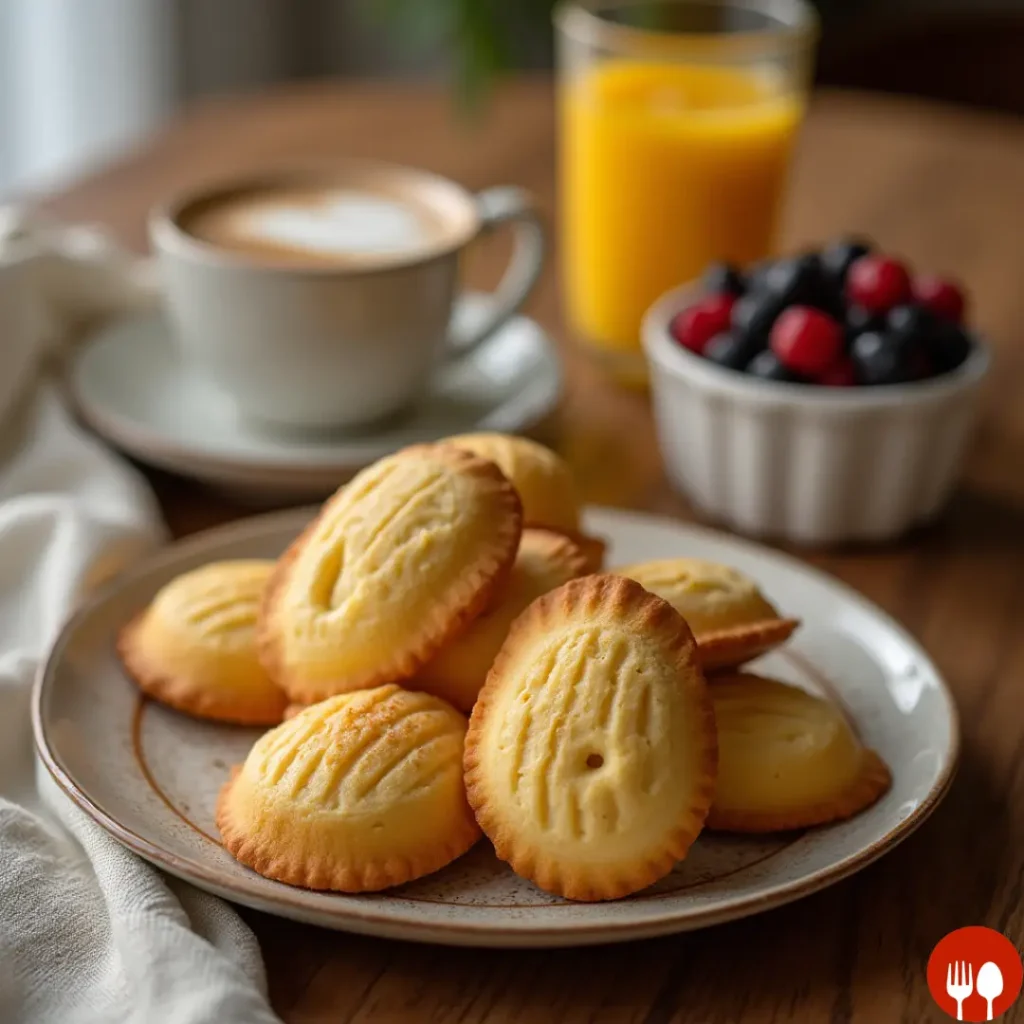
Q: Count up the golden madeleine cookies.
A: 8